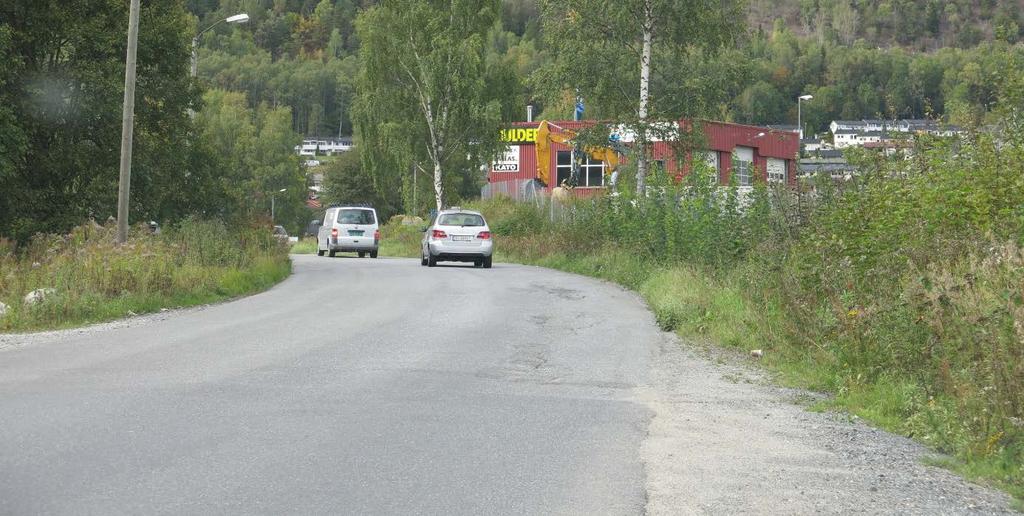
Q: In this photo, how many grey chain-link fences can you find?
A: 1